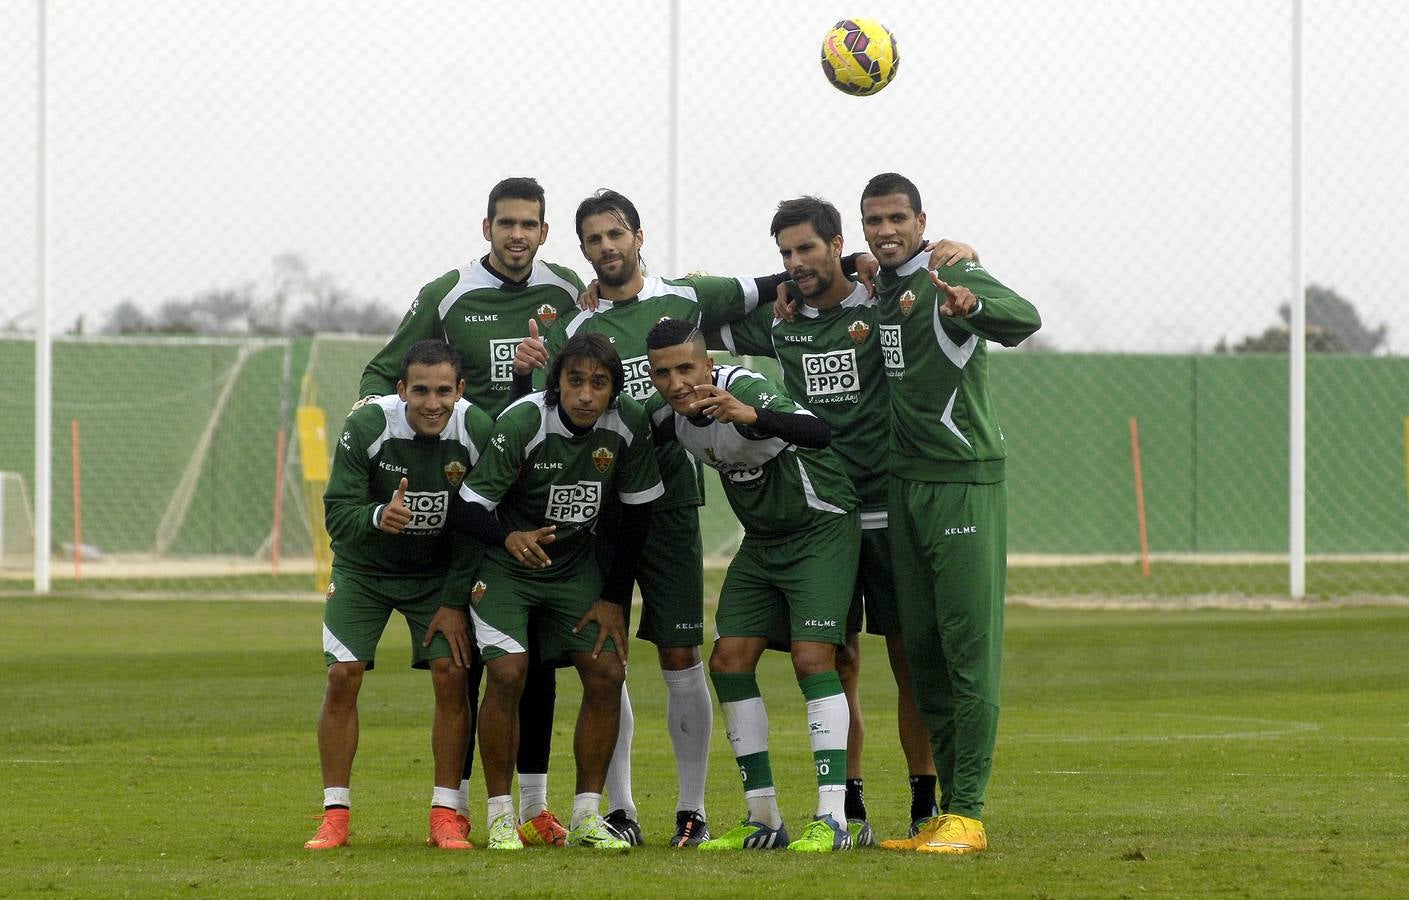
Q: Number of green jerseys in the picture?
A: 7